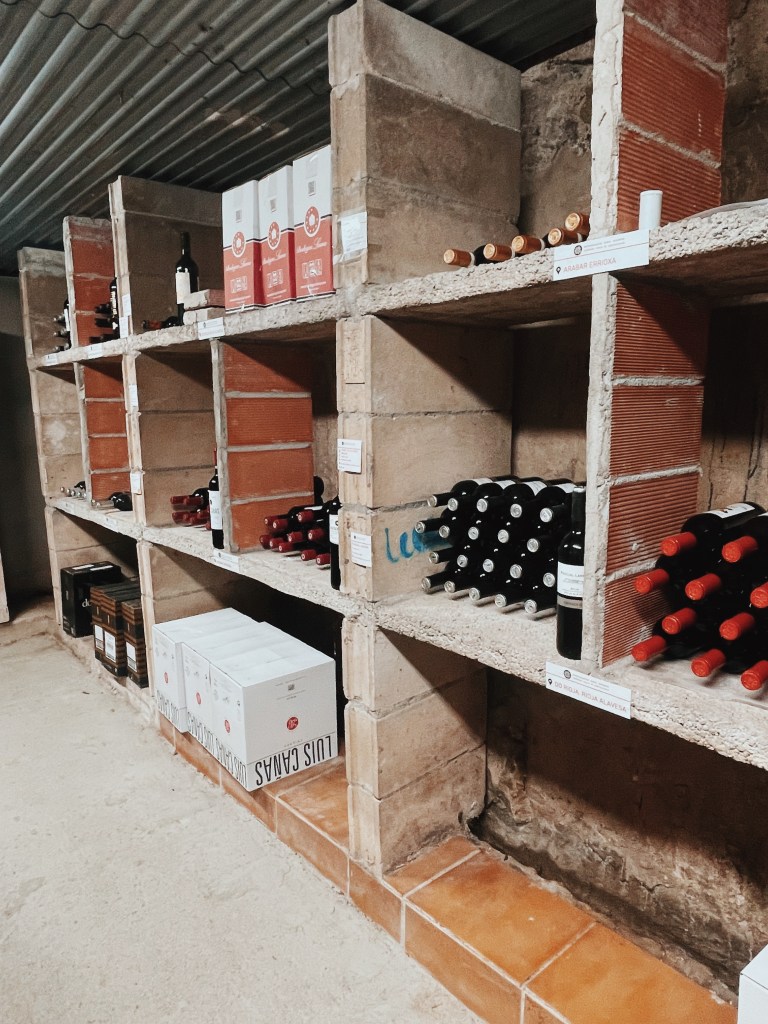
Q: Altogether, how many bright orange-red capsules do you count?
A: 10